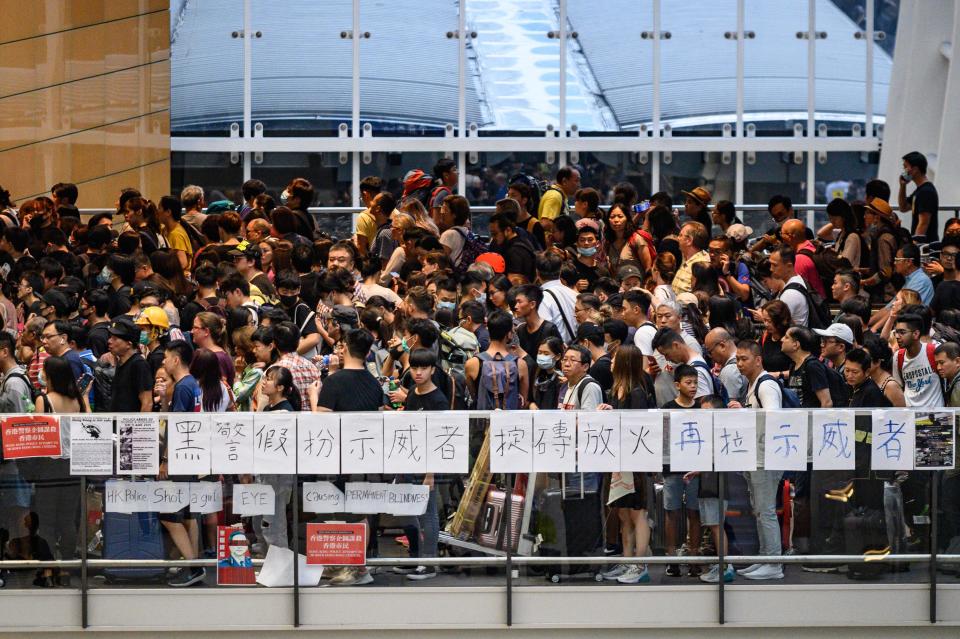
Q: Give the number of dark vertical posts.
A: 5